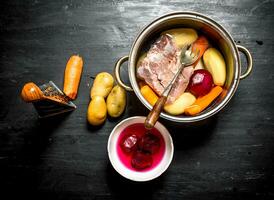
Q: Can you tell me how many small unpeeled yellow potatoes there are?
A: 3